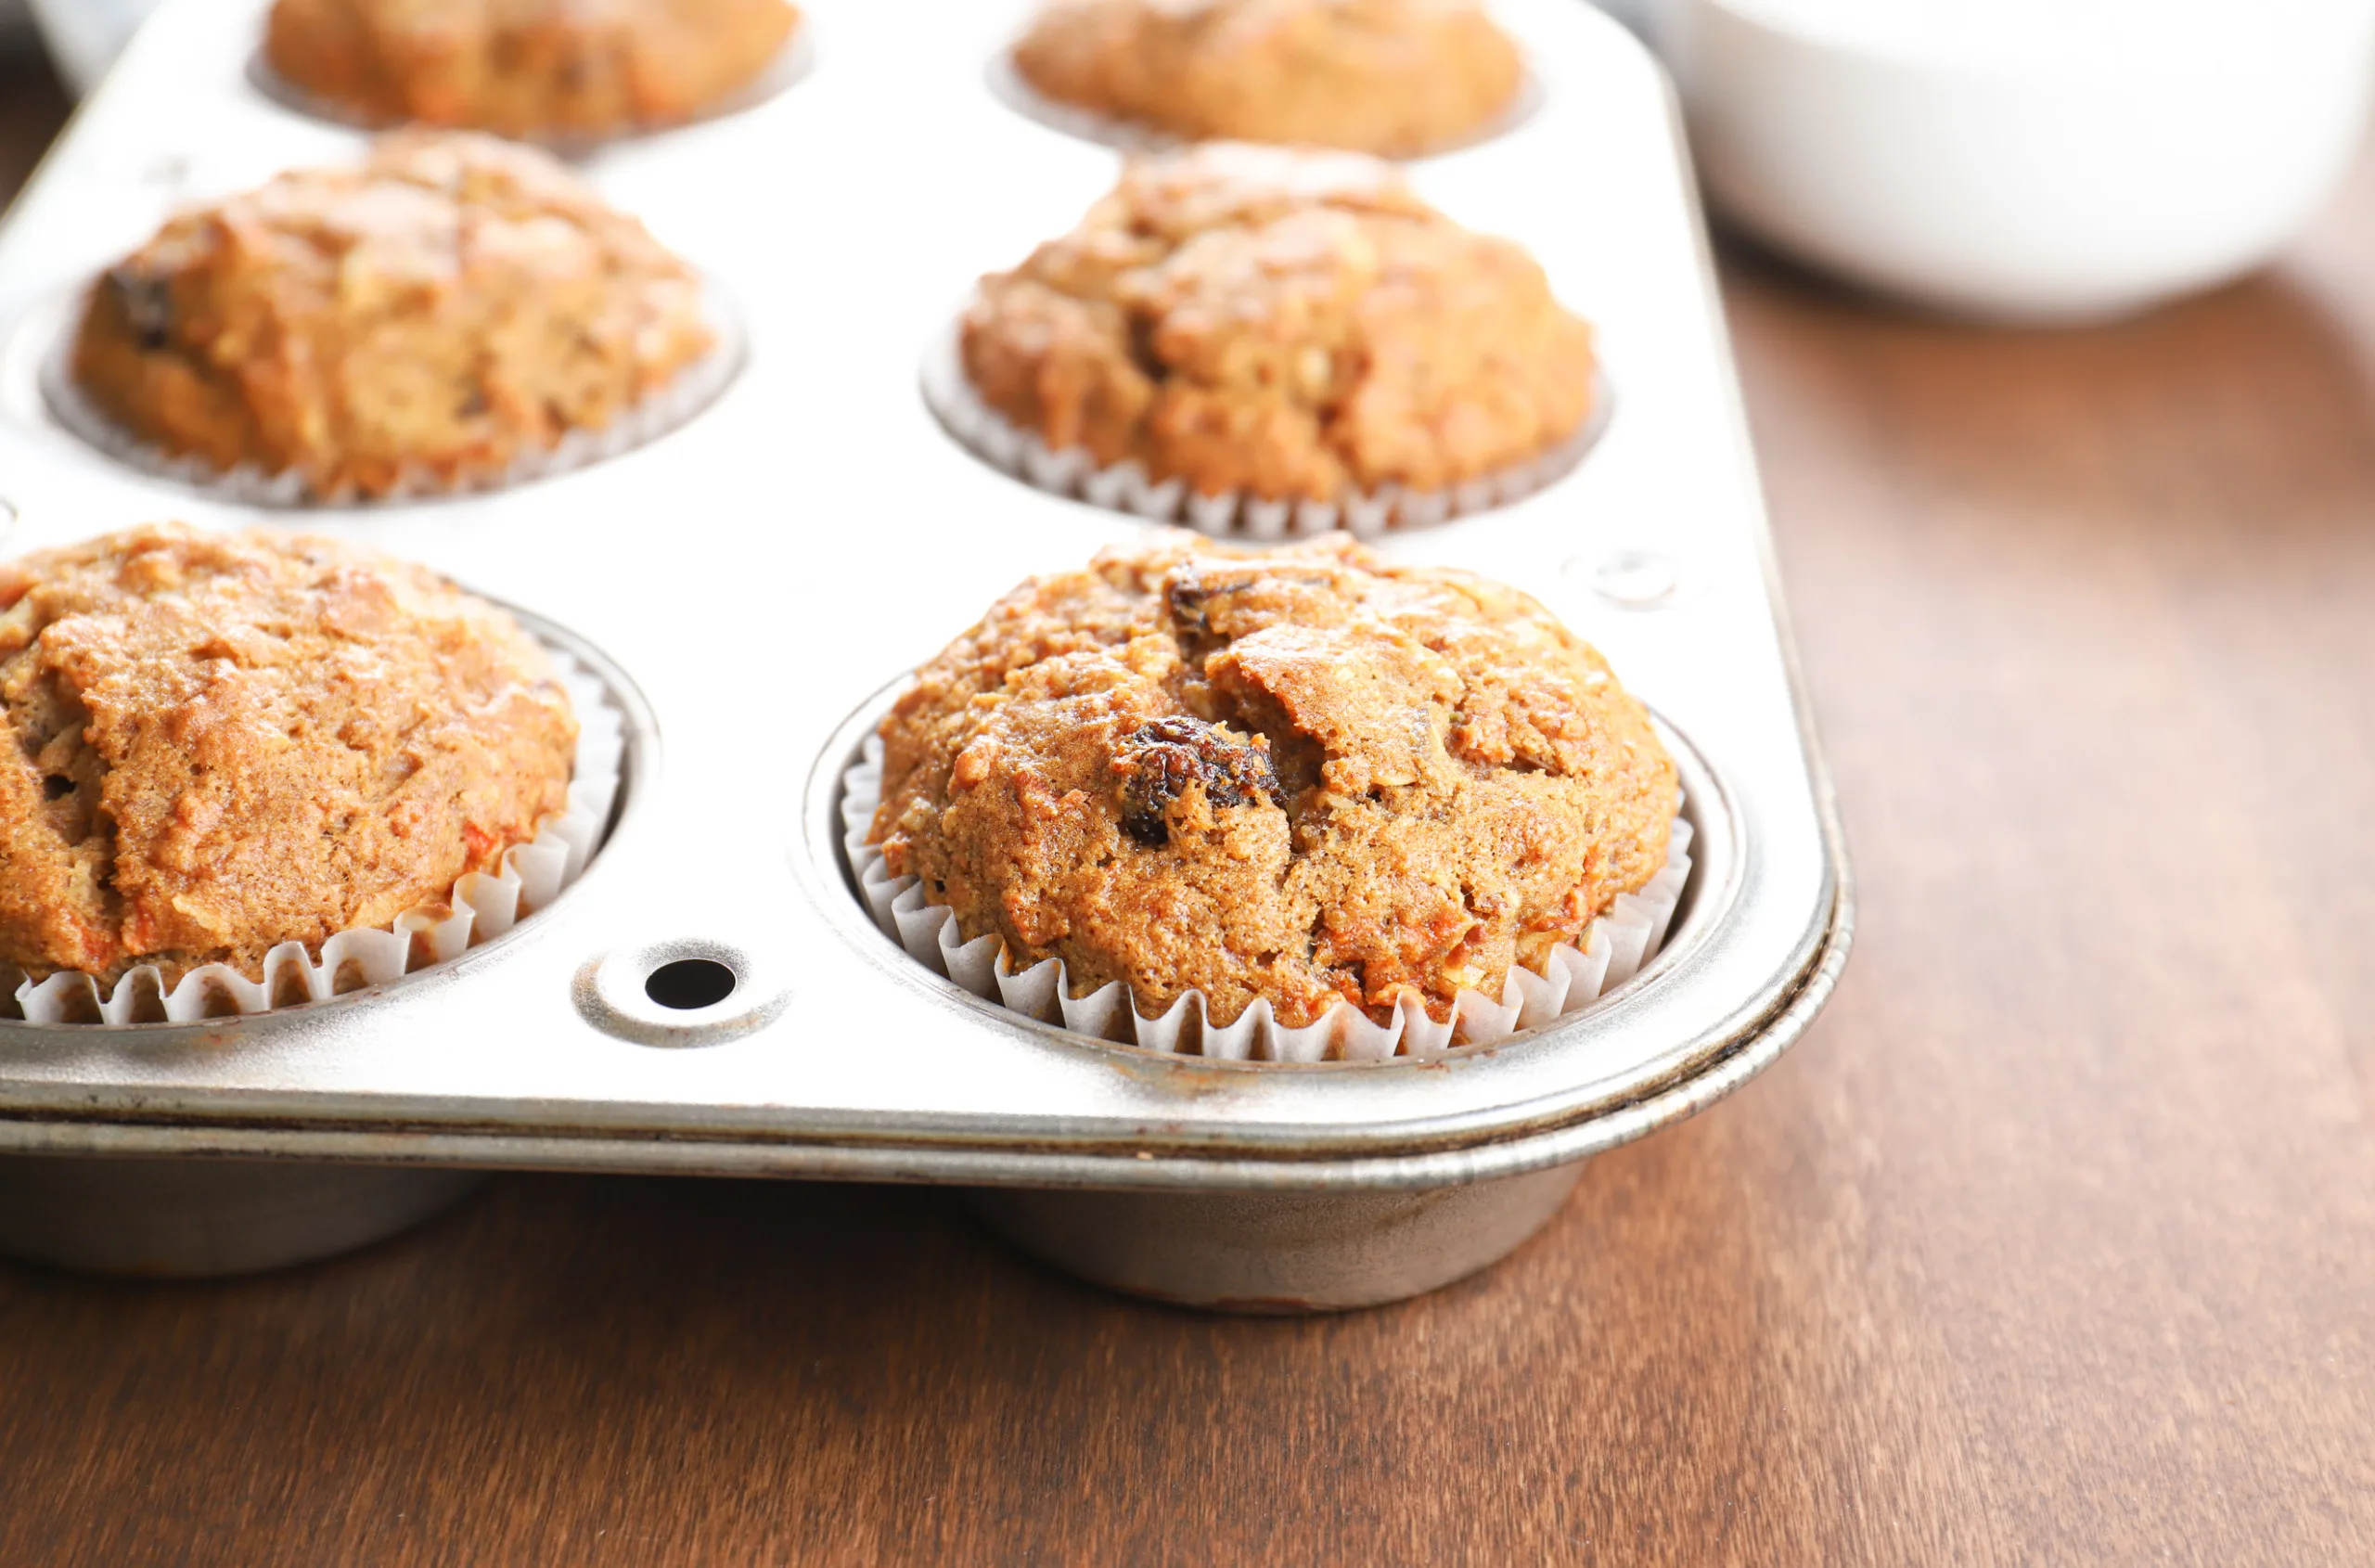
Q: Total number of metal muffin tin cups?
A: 6